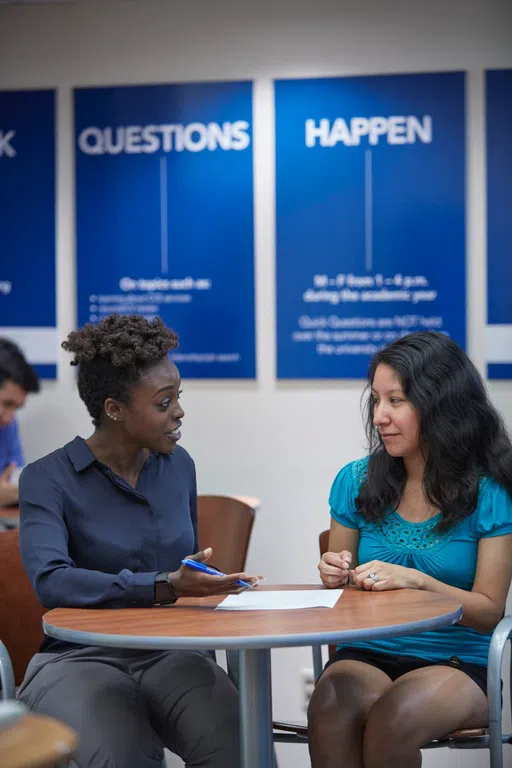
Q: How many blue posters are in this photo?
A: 4